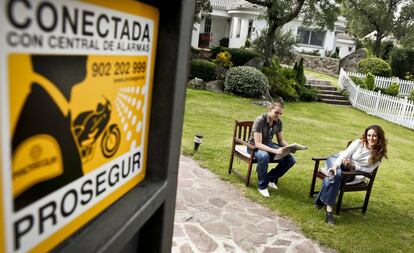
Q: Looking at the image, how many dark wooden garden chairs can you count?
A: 2